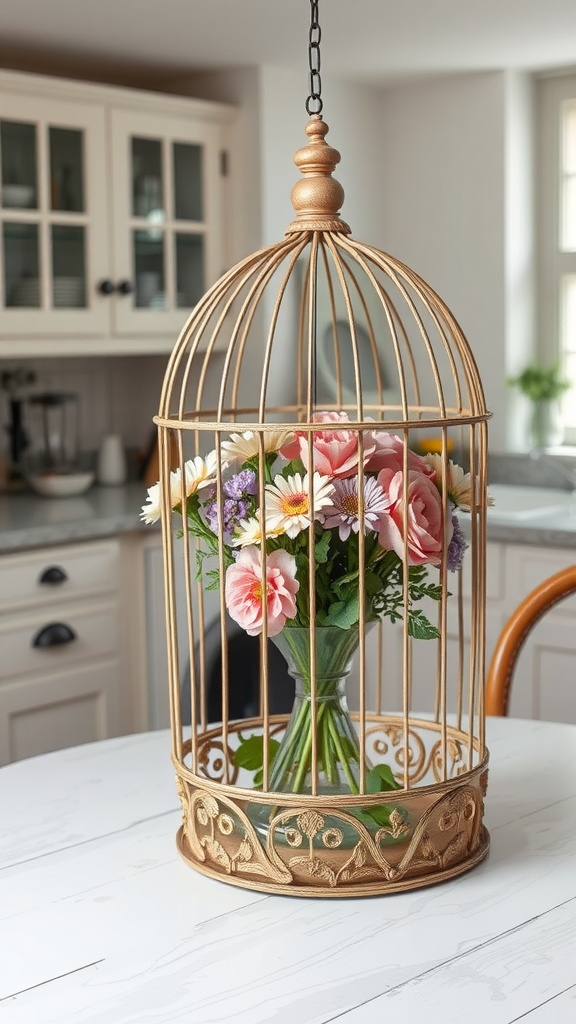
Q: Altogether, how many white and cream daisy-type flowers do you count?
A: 5